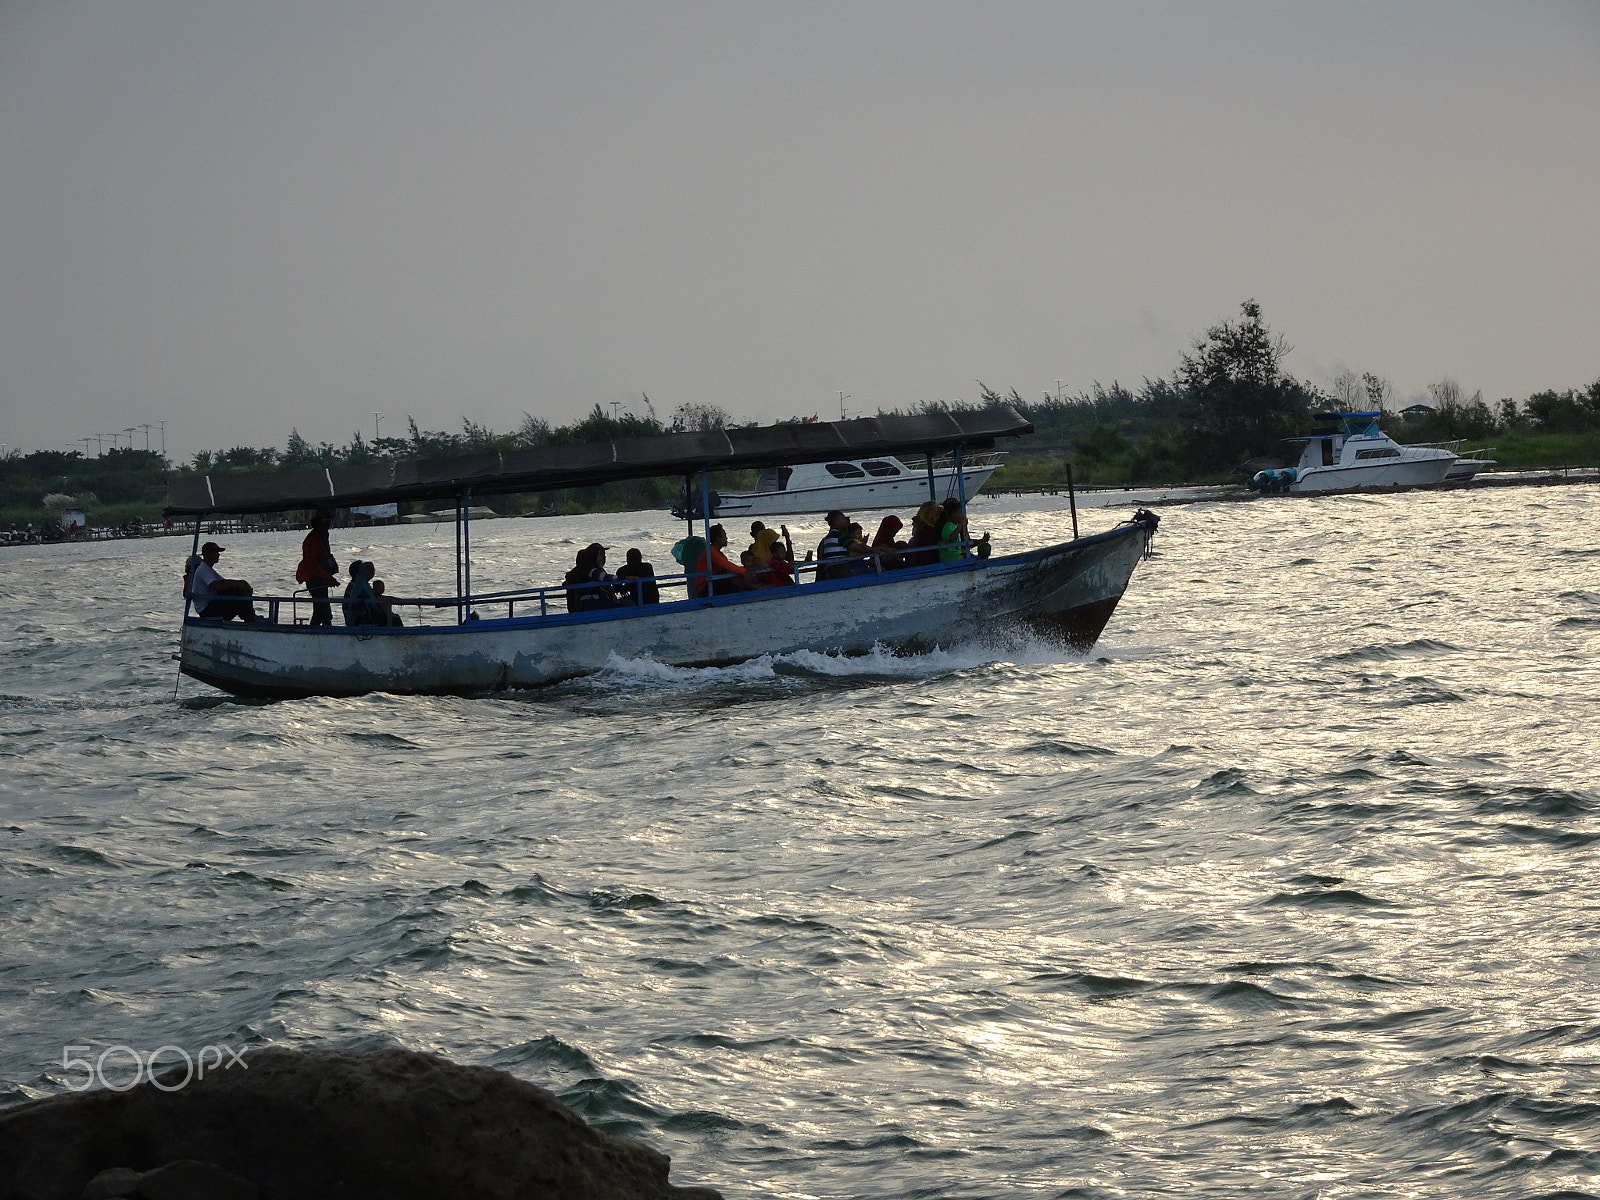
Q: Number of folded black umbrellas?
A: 0